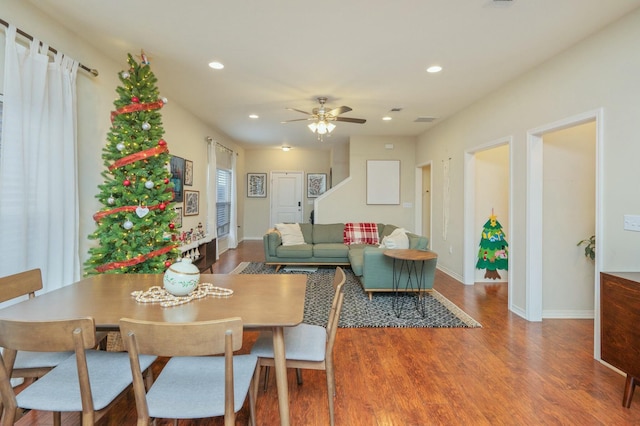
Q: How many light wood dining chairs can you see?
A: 4